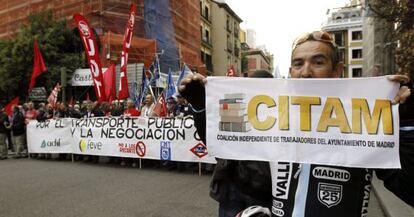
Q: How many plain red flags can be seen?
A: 3